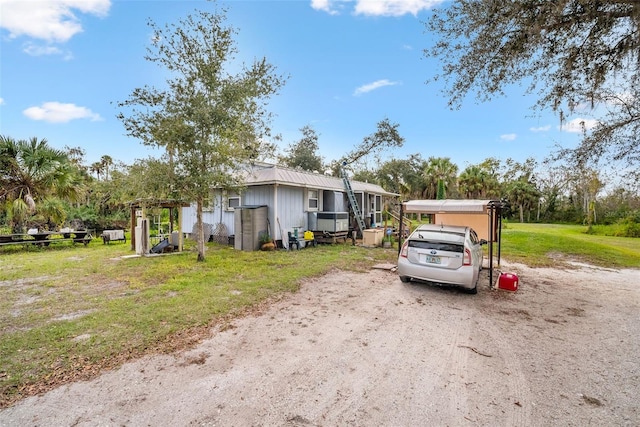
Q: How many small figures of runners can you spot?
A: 0